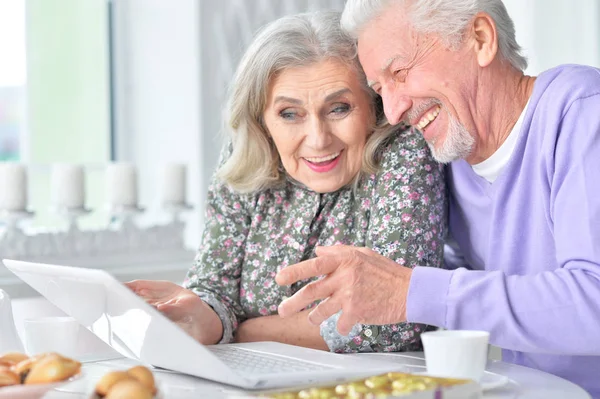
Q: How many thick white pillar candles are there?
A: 4